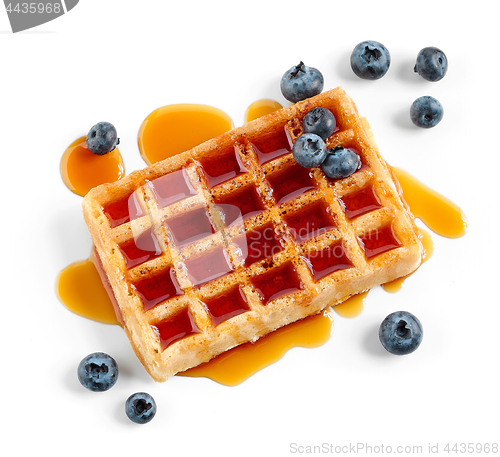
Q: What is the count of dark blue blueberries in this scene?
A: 11